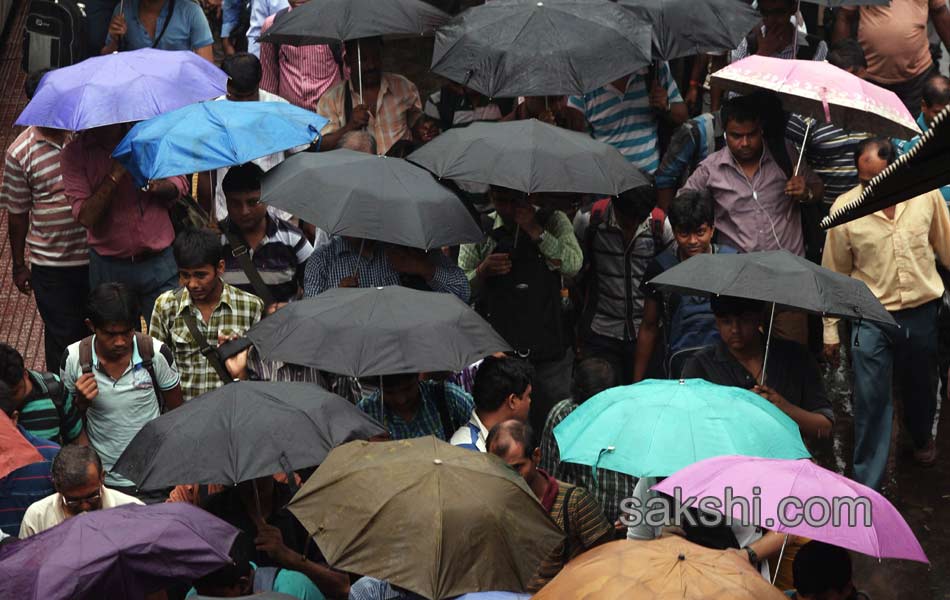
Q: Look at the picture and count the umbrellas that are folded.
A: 0